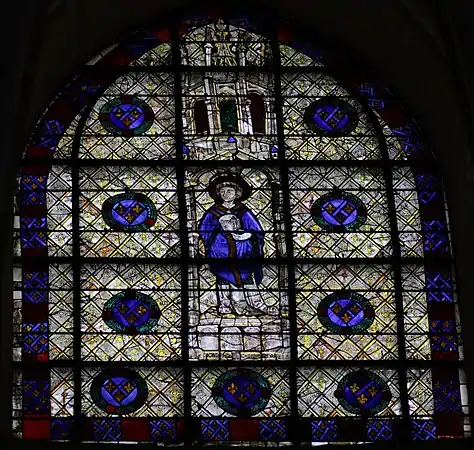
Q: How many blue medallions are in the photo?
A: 9